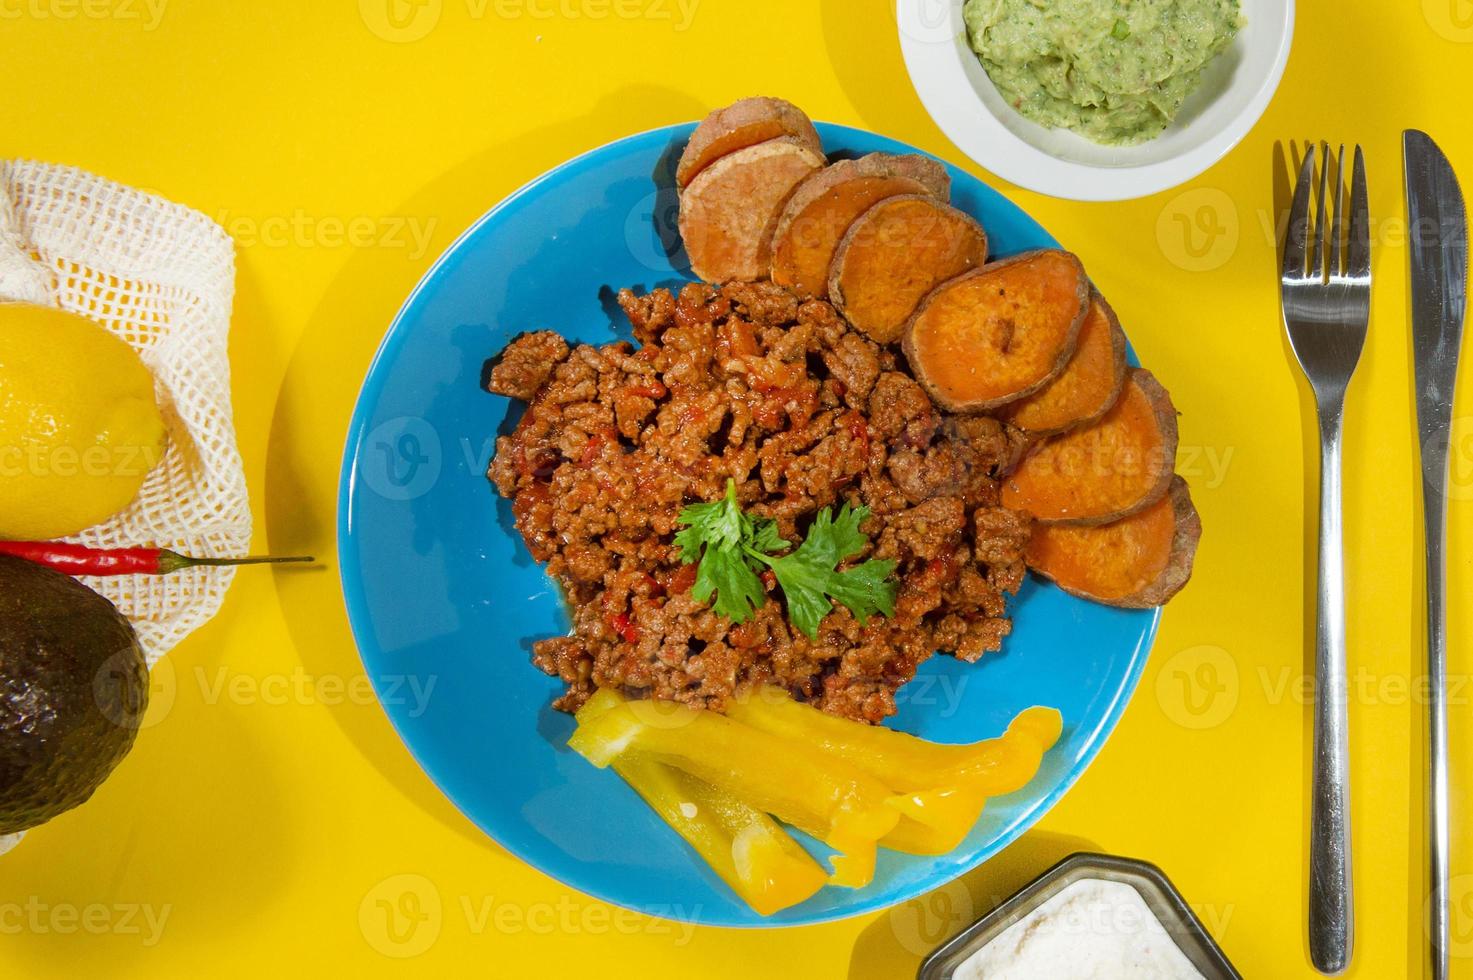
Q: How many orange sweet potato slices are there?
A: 8